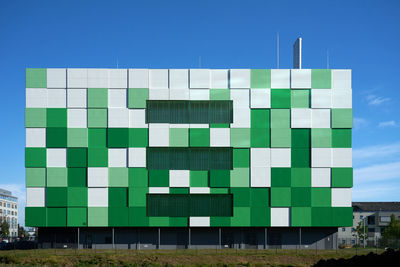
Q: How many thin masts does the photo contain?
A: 4